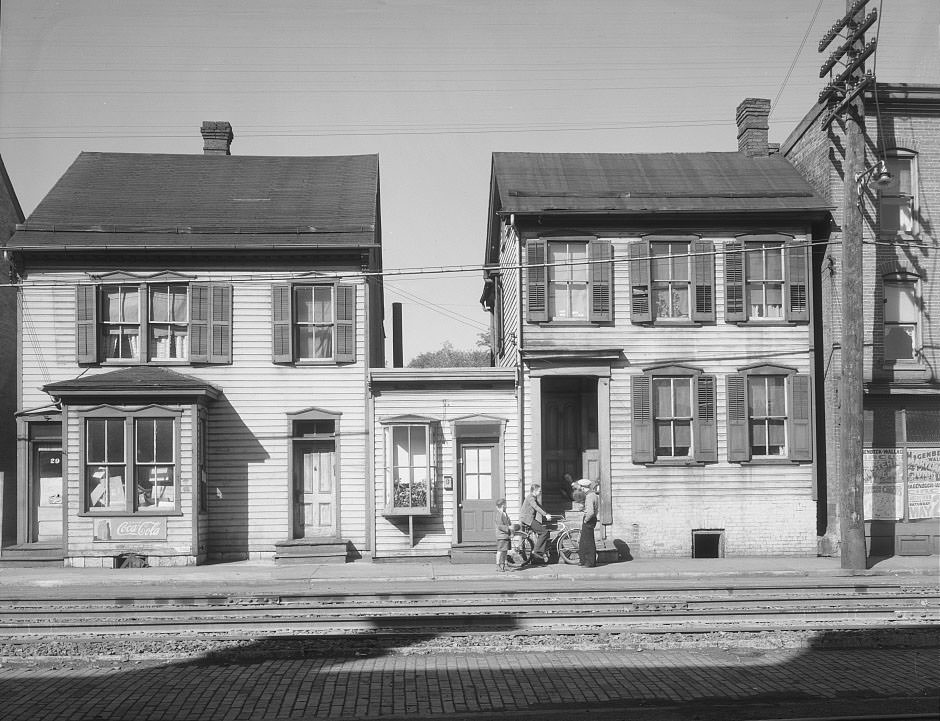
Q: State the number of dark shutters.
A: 15